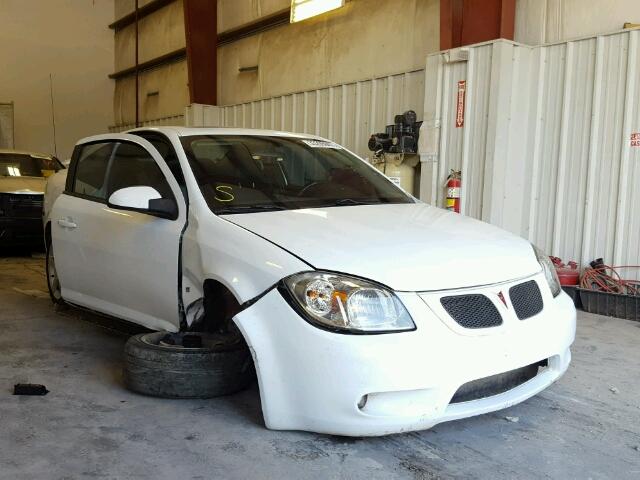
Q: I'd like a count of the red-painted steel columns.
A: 2